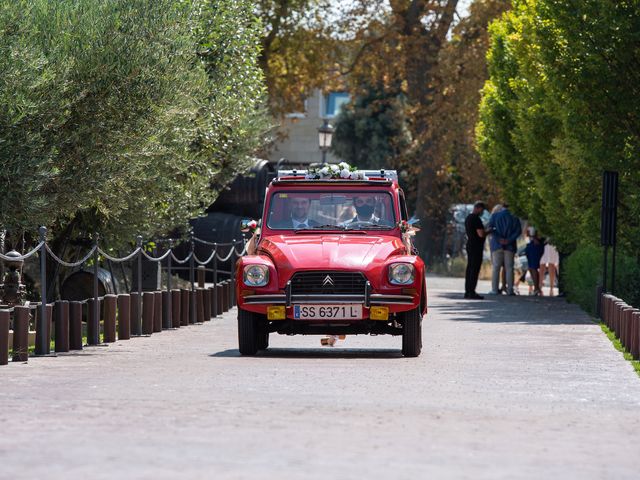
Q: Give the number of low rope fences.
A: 1